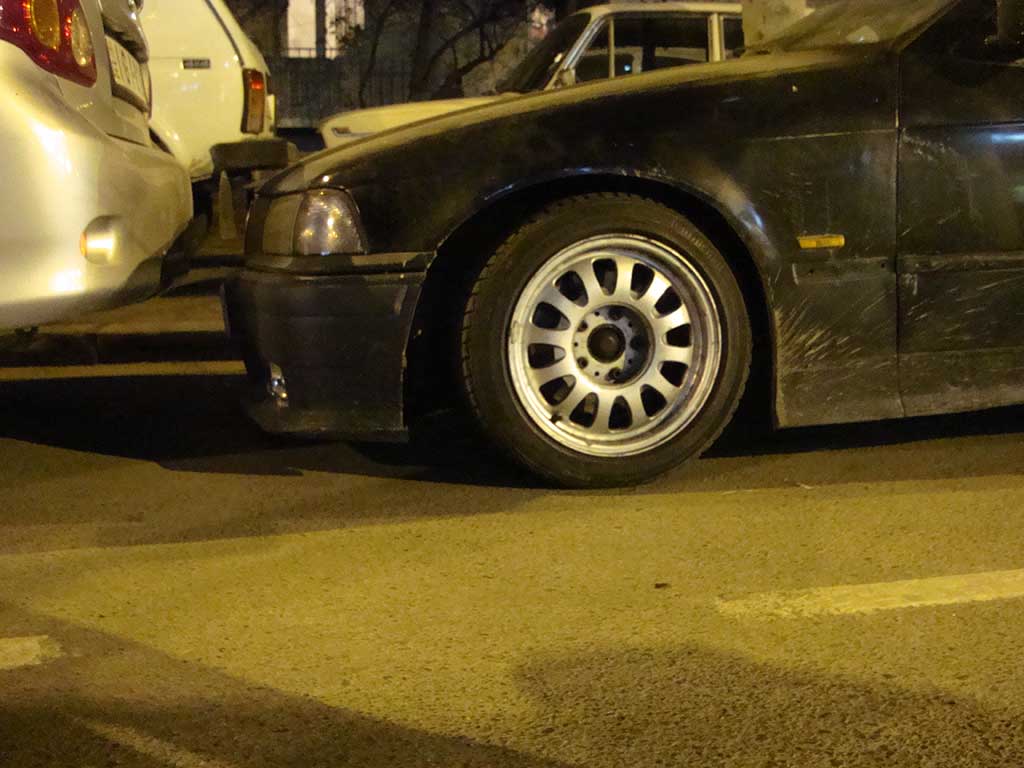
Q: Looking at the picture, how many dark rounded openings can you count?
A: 12